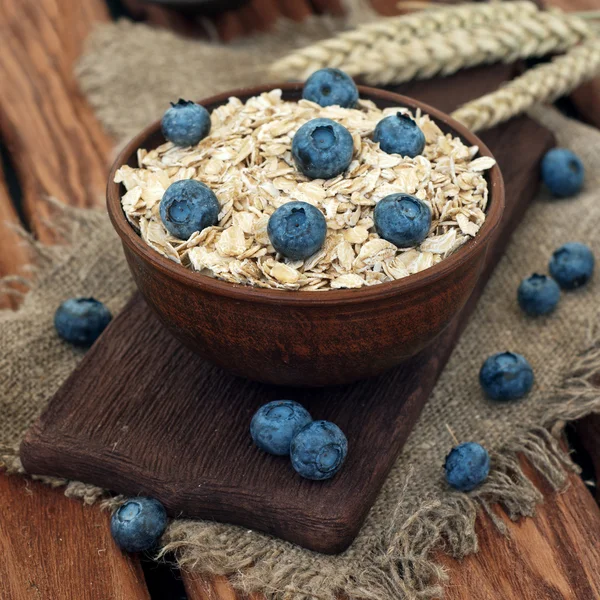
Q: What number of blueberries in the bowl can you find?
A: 7